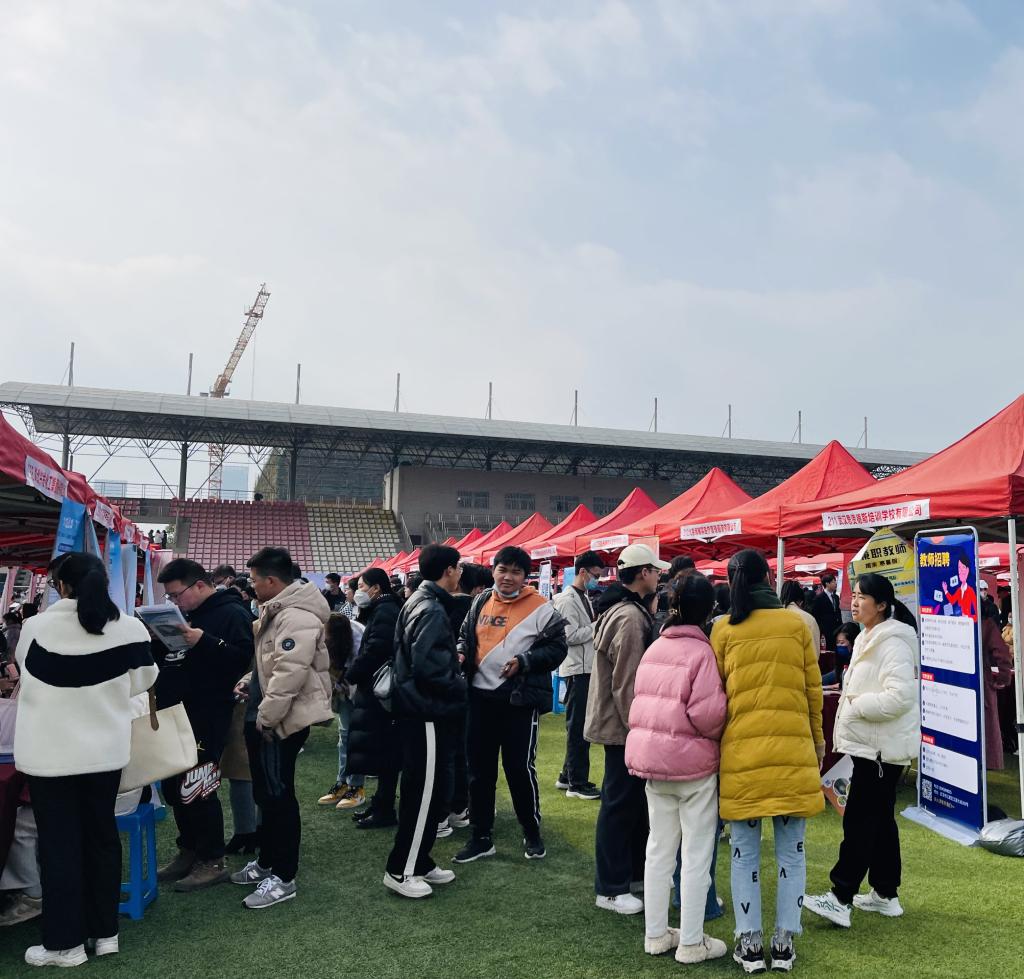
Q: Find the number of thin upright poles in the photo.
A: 10